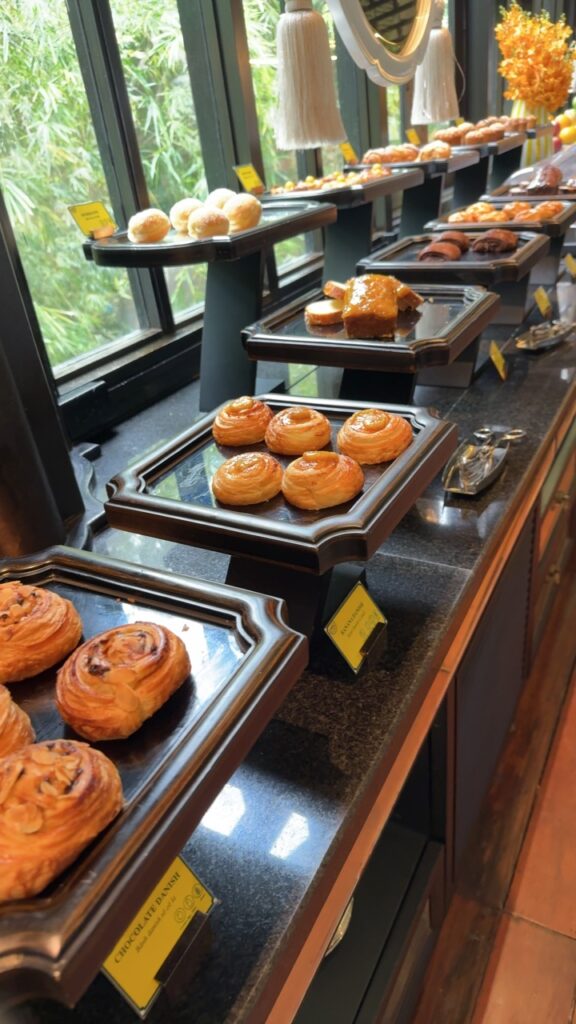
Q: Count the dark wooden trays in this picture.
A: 11